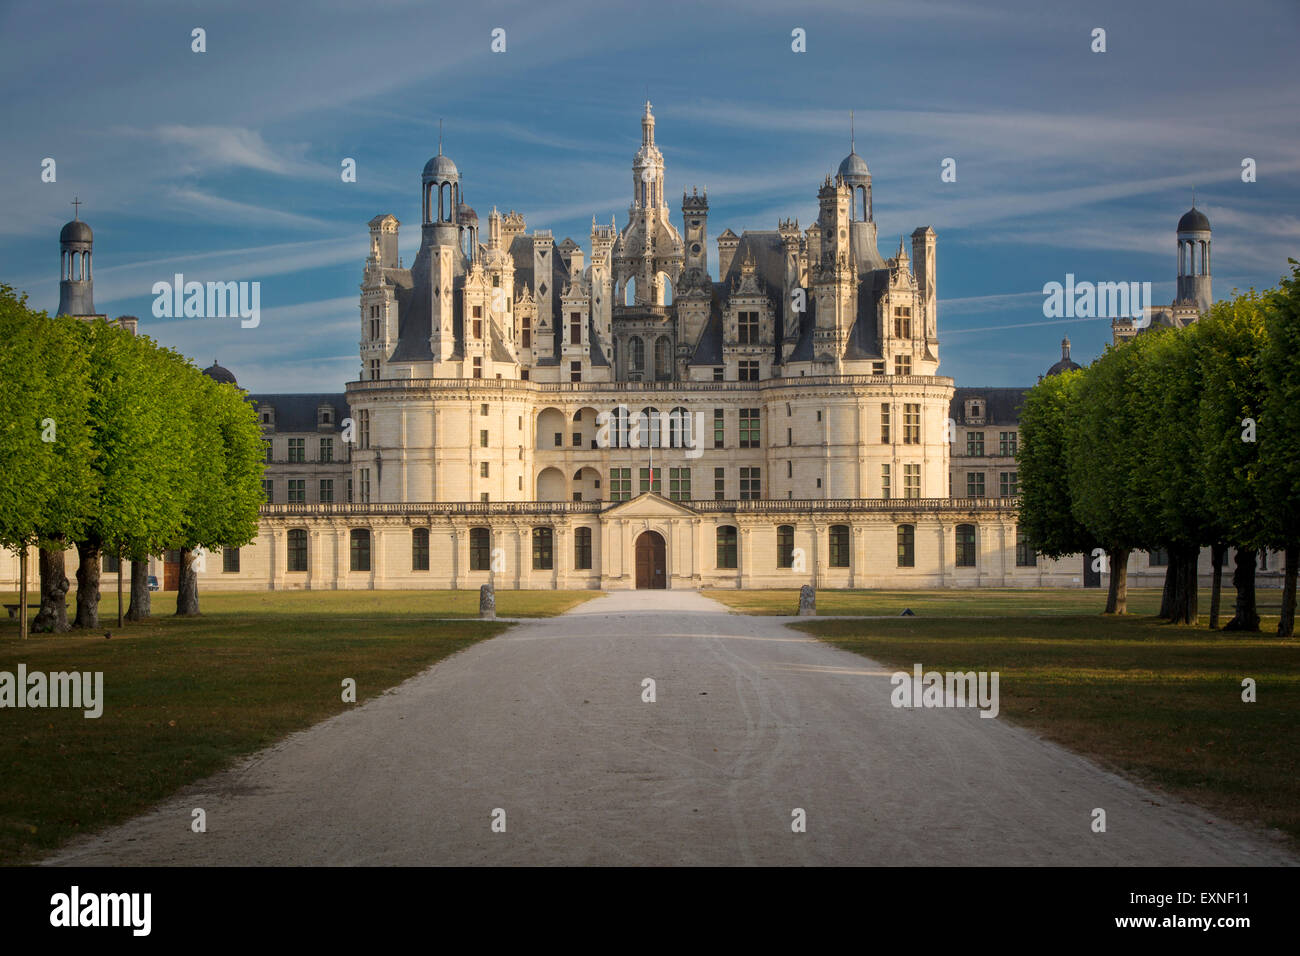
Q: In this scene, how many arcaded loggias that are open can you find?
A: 4